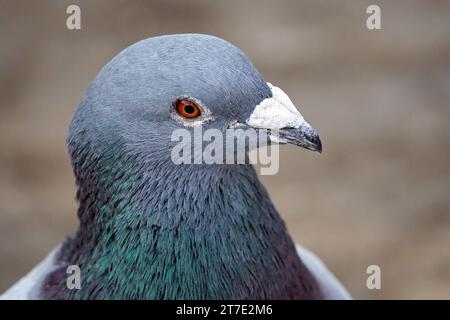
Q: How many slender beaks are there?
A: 1